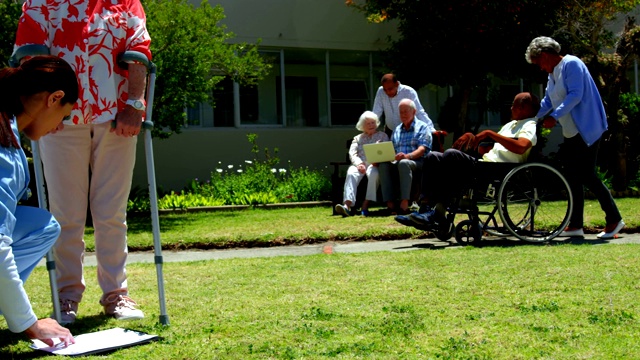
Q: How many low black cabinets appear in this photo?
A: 0